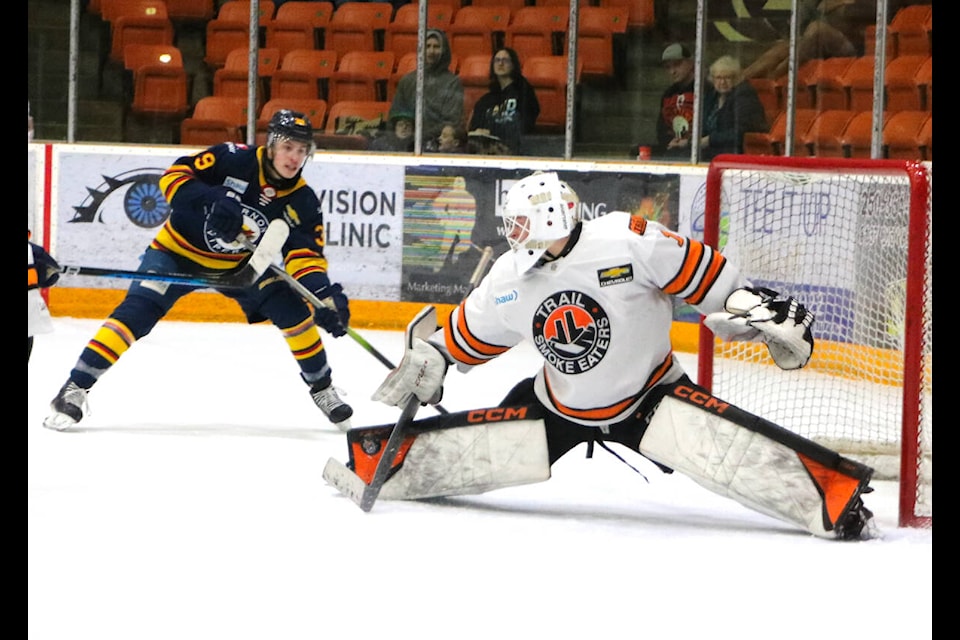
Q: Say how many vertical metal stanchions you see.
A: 7